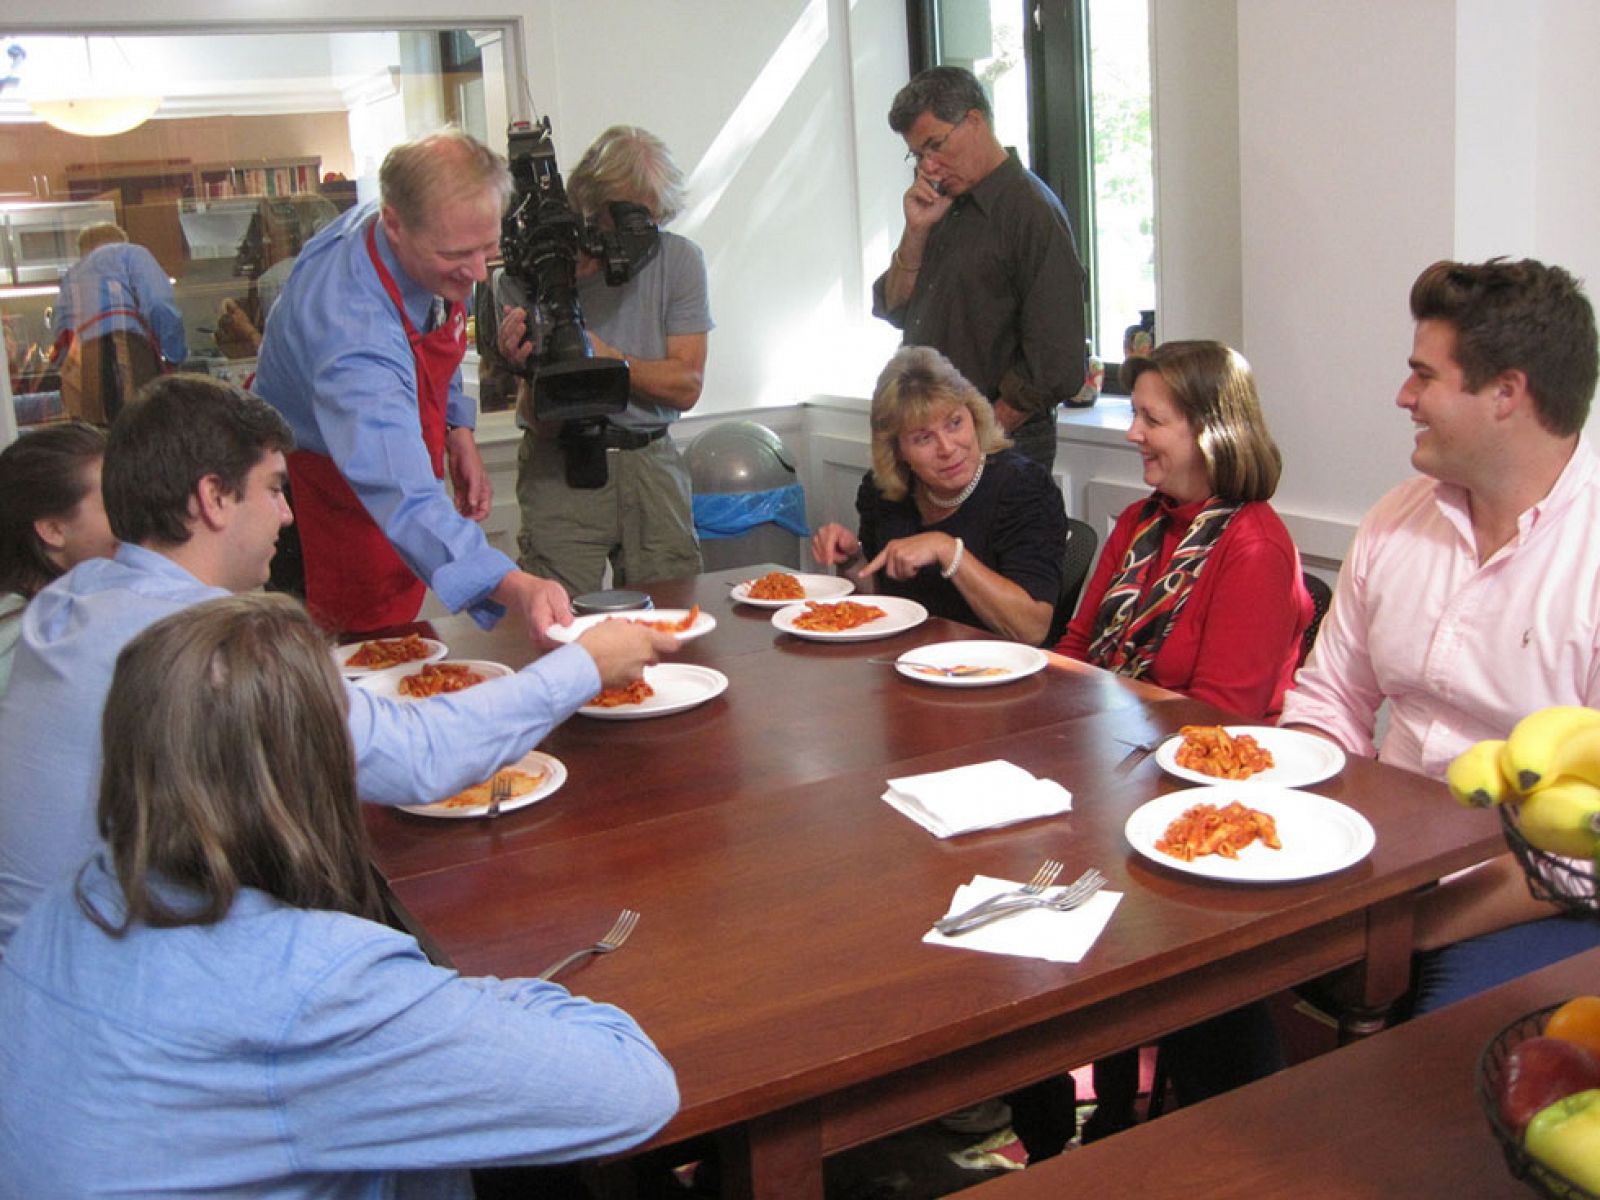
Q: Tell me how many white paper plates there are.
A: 10